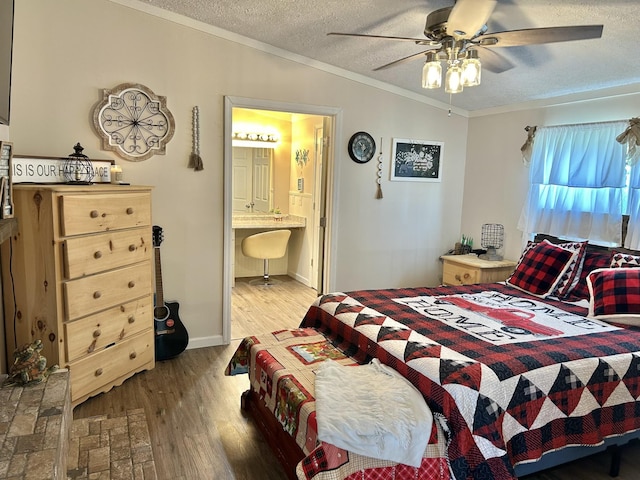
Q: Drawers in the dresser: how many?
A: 5